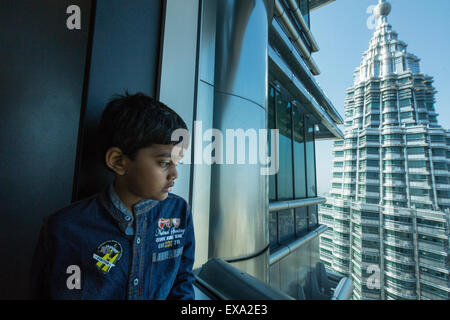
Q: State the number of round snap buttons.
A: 3